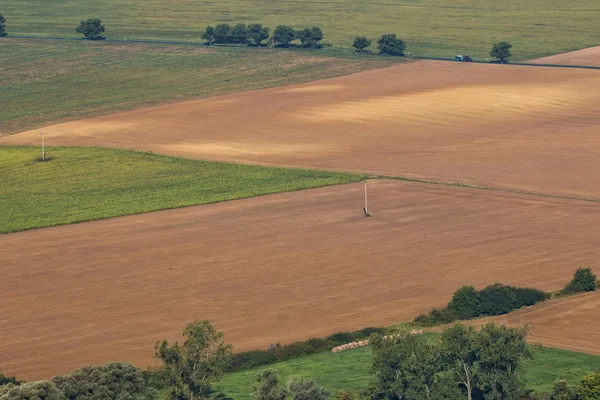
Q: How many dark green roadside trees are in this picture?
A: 11